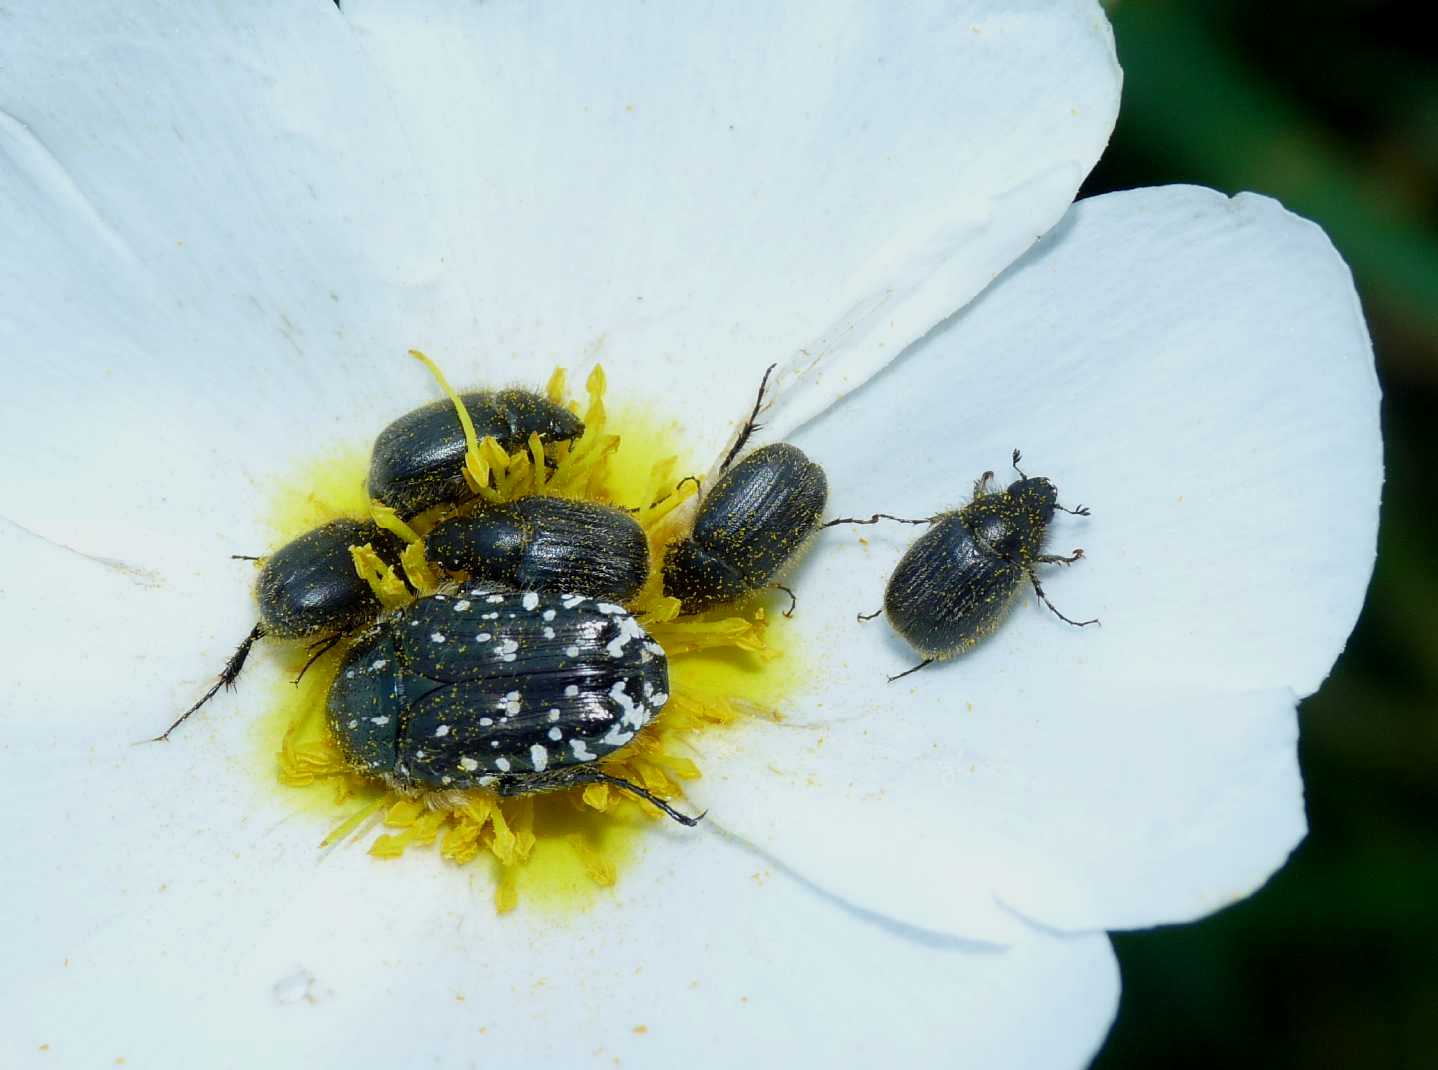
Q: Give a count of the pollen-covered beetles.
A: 6